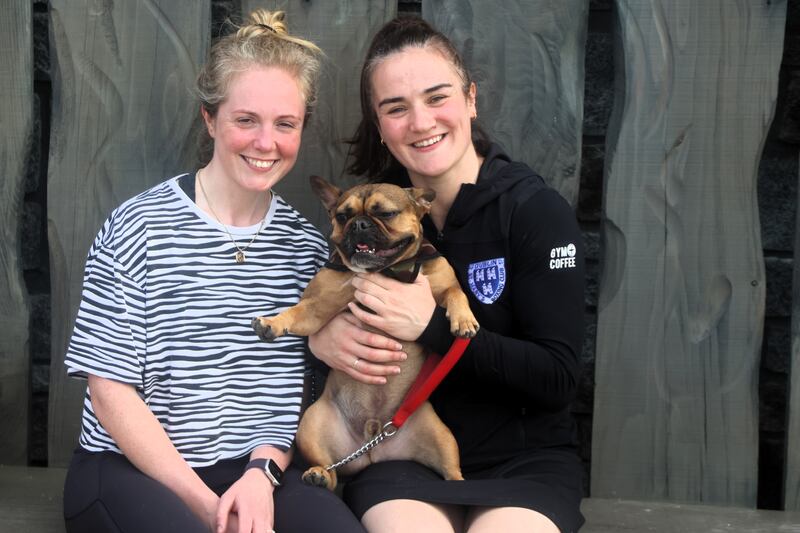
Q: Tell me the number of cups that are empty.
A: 0